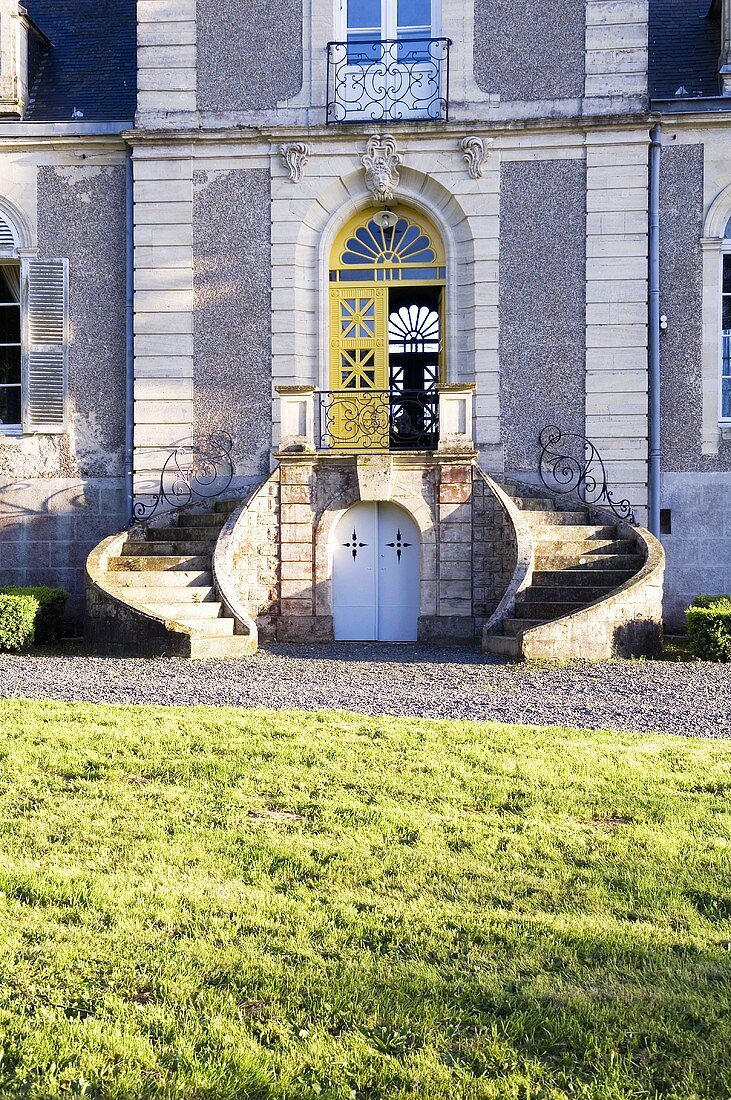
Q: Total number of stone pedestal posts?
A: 2